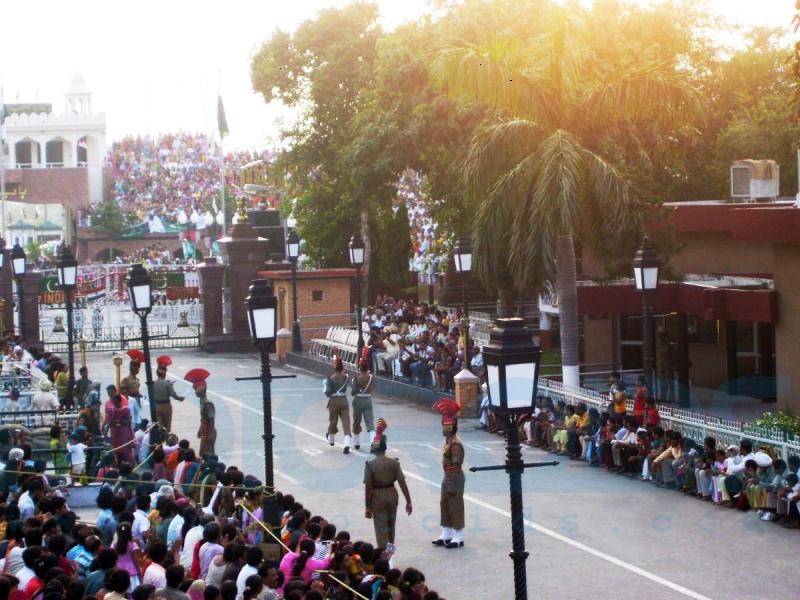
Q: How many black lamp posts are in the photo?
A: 10